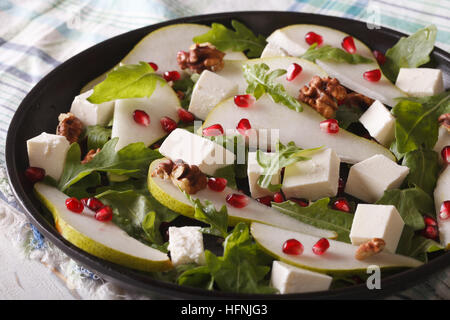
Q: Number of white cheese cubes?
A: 12